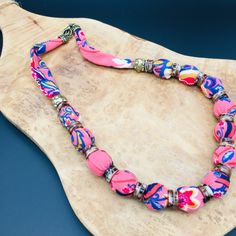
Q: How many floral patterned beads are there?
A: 12